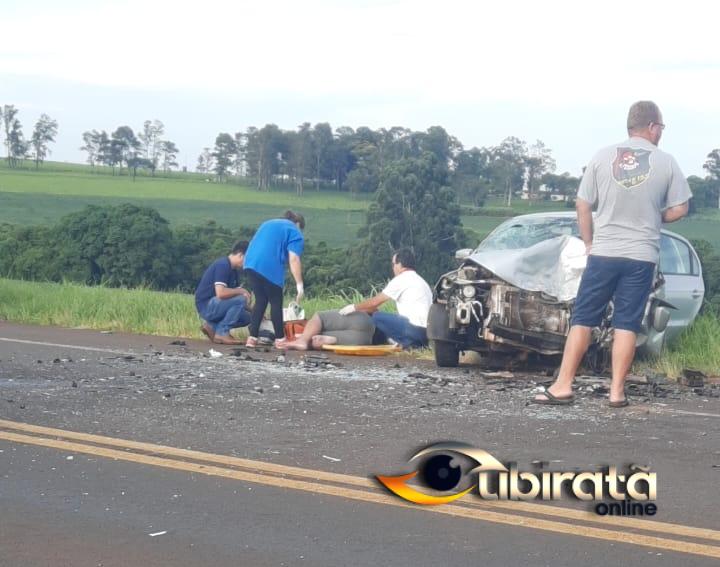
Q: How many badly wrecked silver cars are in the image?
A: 1